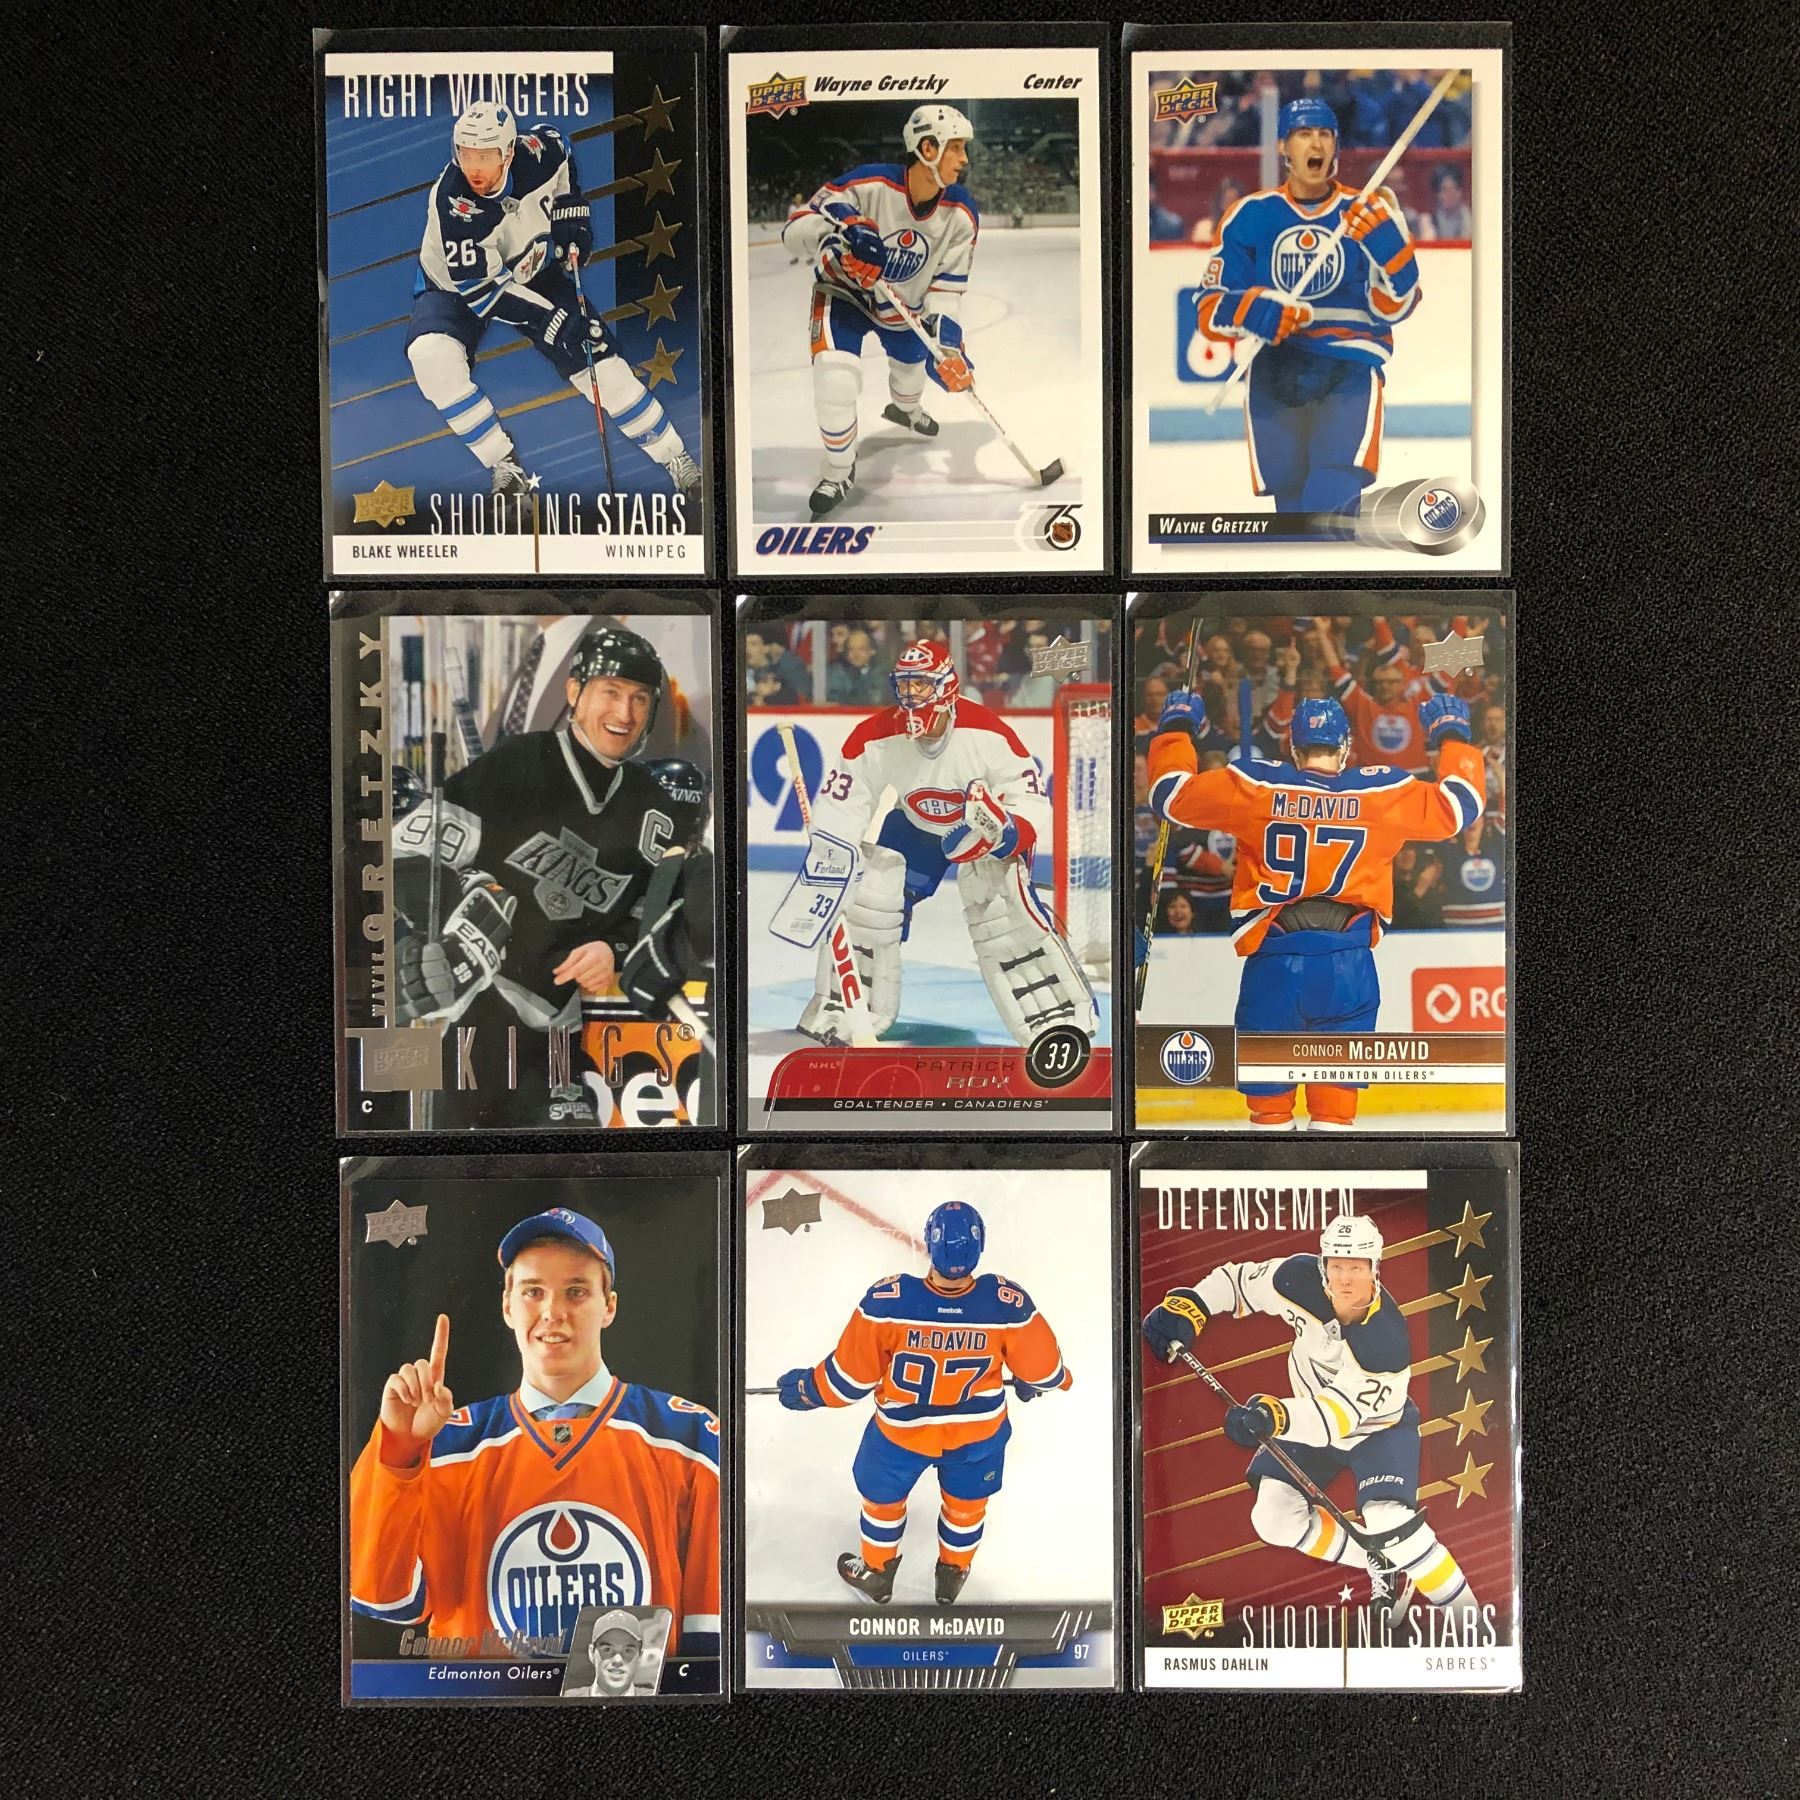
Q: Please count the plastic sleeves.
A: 9